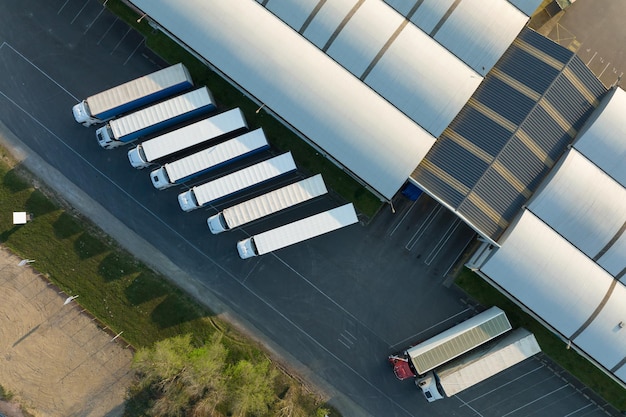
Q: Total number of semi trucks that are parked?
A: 9